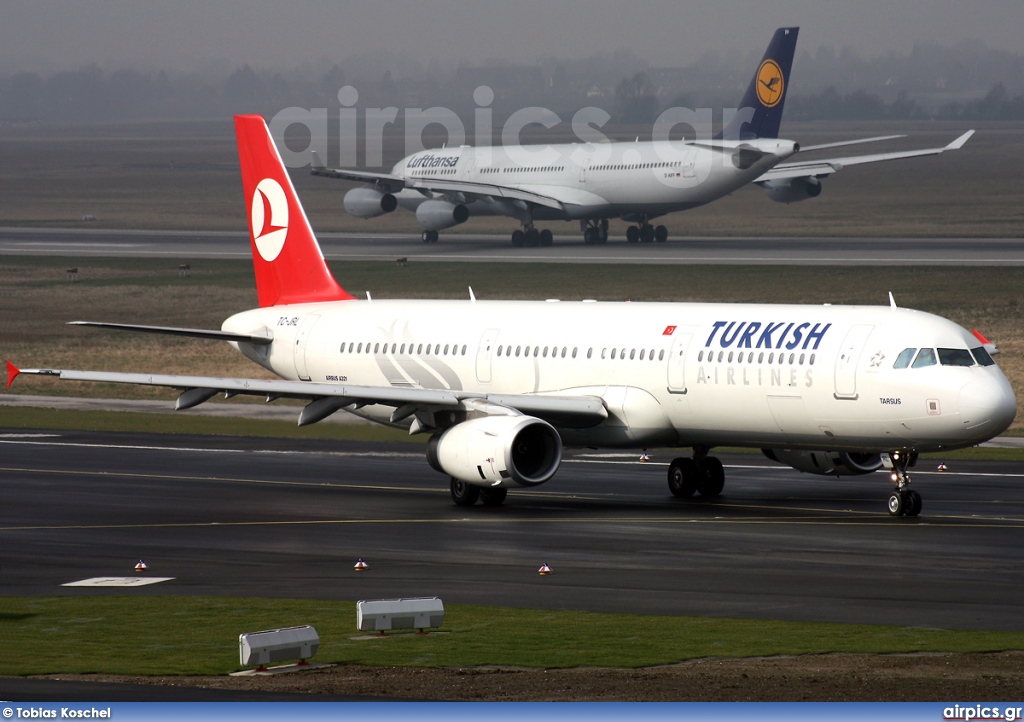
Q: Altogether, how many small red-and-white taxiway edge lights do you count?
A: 5